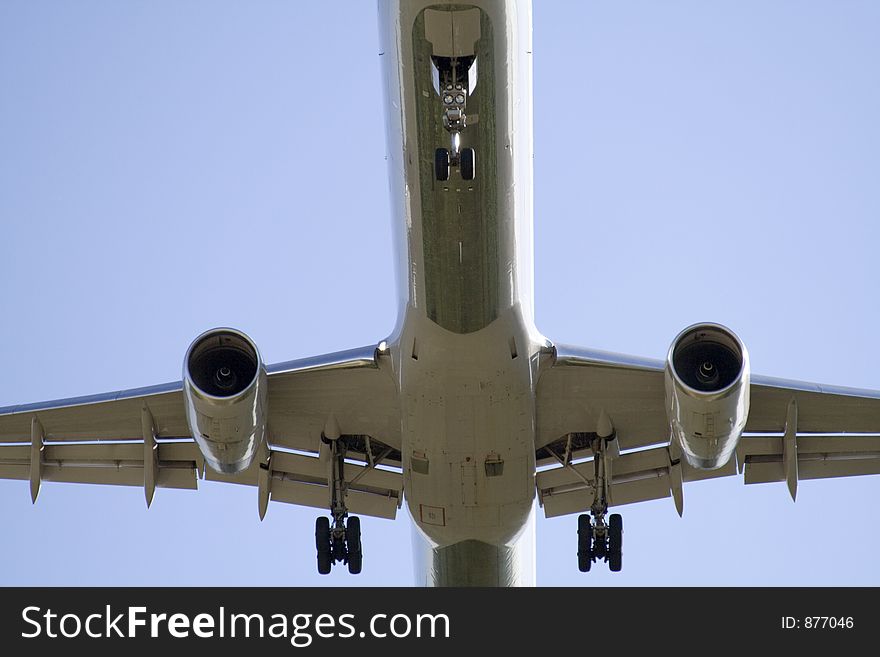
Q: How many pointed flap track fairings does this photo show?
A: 5